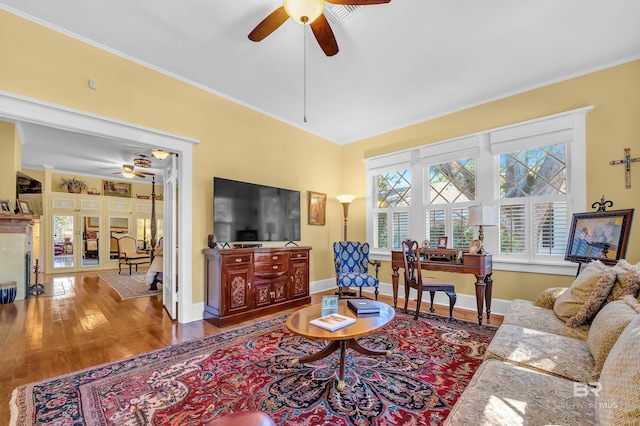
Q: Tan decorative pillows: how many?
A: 4